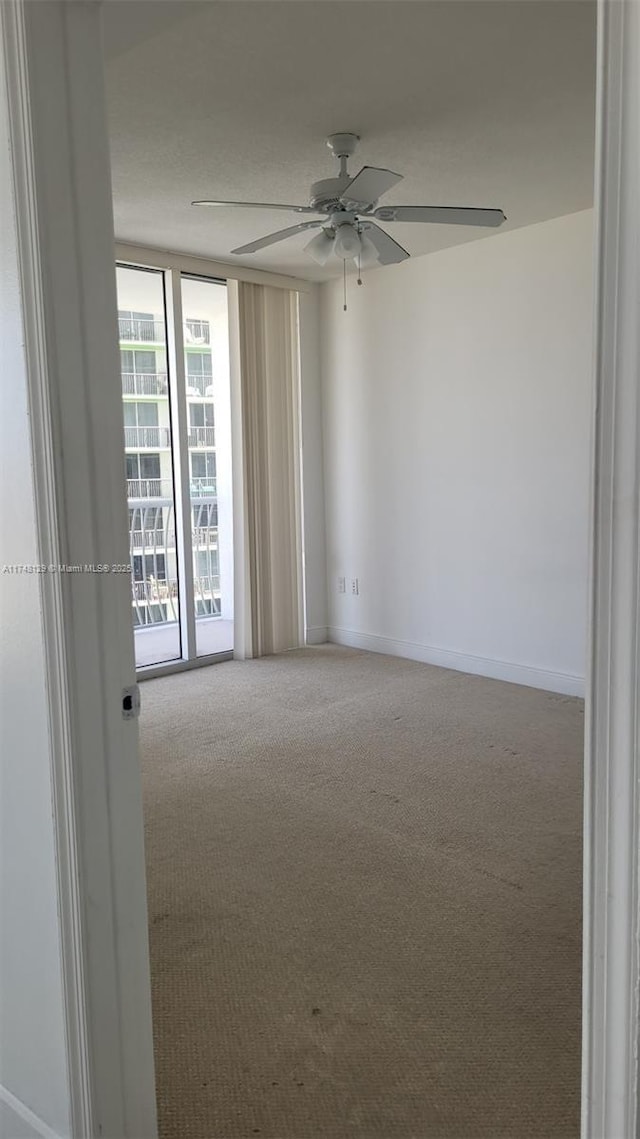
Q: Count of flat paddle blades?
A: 5